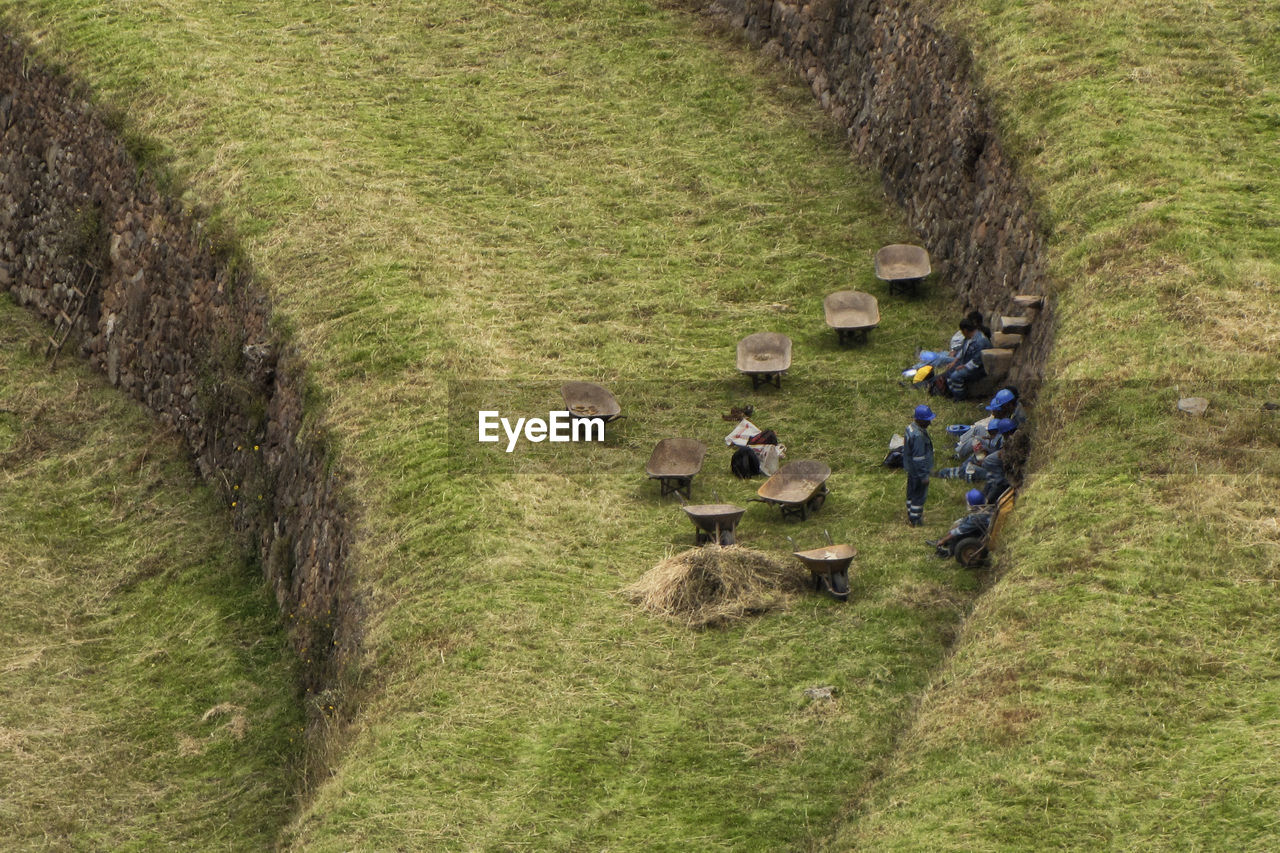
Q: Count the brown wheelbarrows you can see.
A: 8